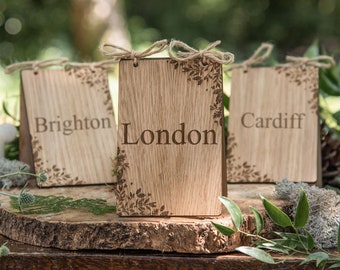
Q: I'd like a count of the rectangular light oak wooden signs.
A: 3